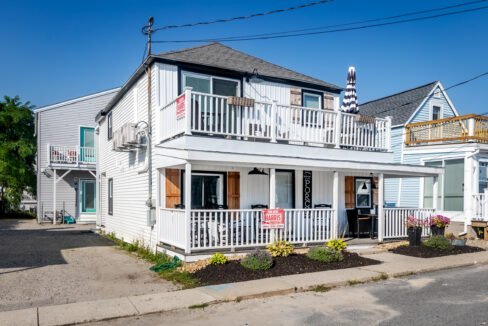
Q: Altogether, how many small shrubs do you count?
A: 6